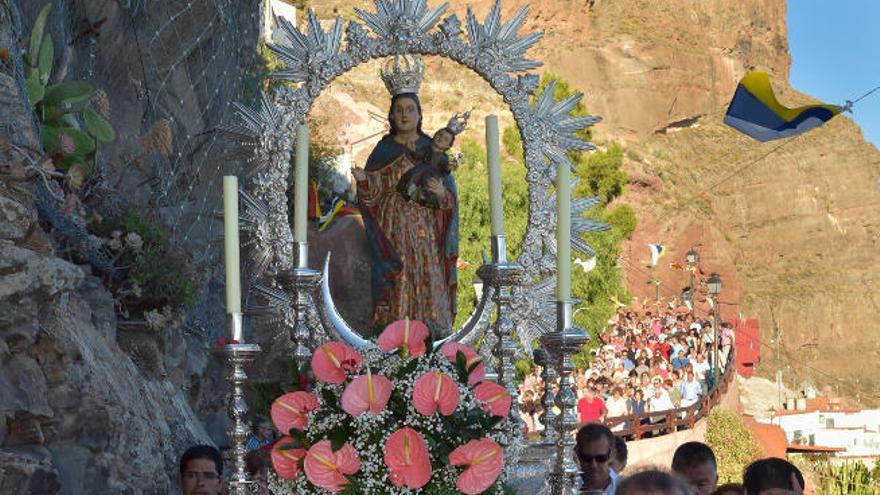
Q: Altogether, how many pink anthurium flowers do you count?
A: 11